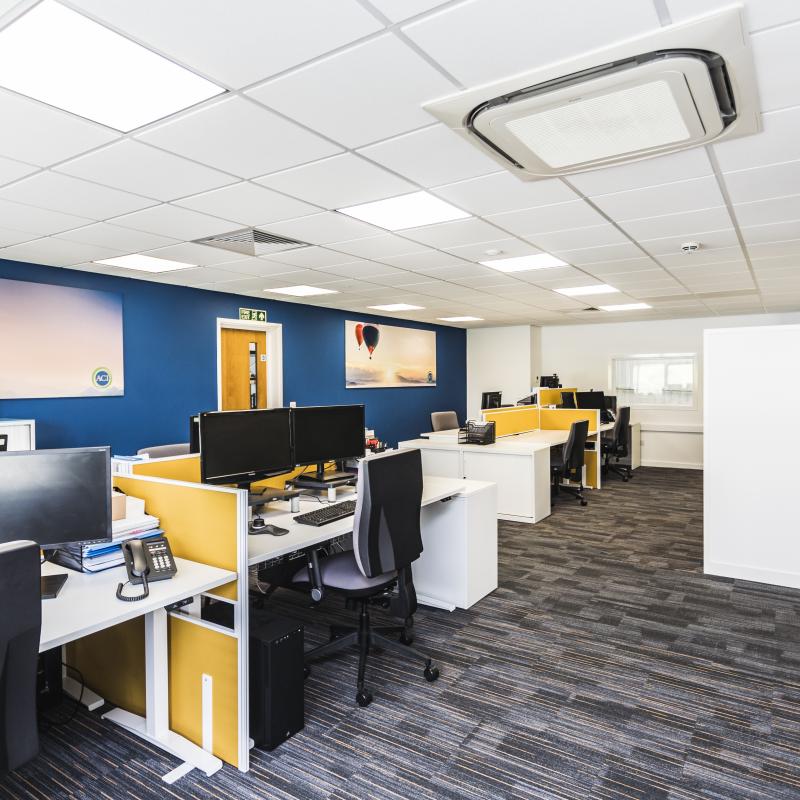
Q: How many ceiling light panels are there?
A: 9